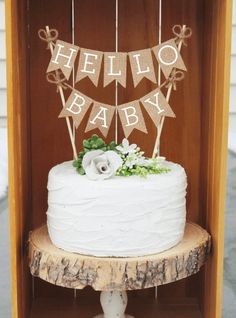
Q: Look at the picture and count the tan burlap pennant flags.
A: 9